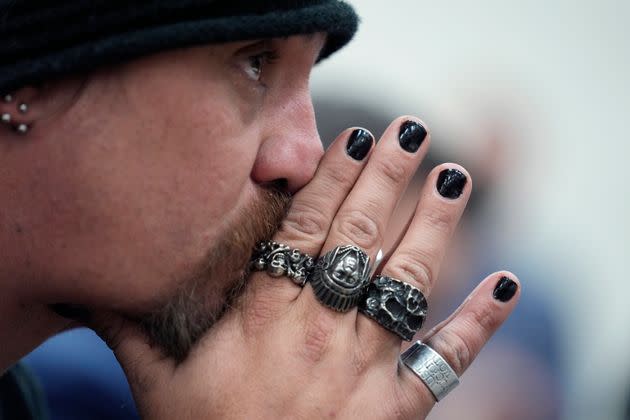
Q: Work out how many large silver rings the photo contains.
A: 4